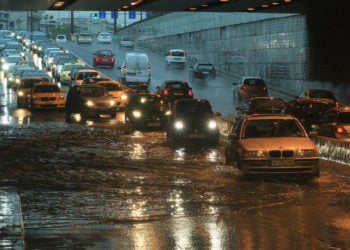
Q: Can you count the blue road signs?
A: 4